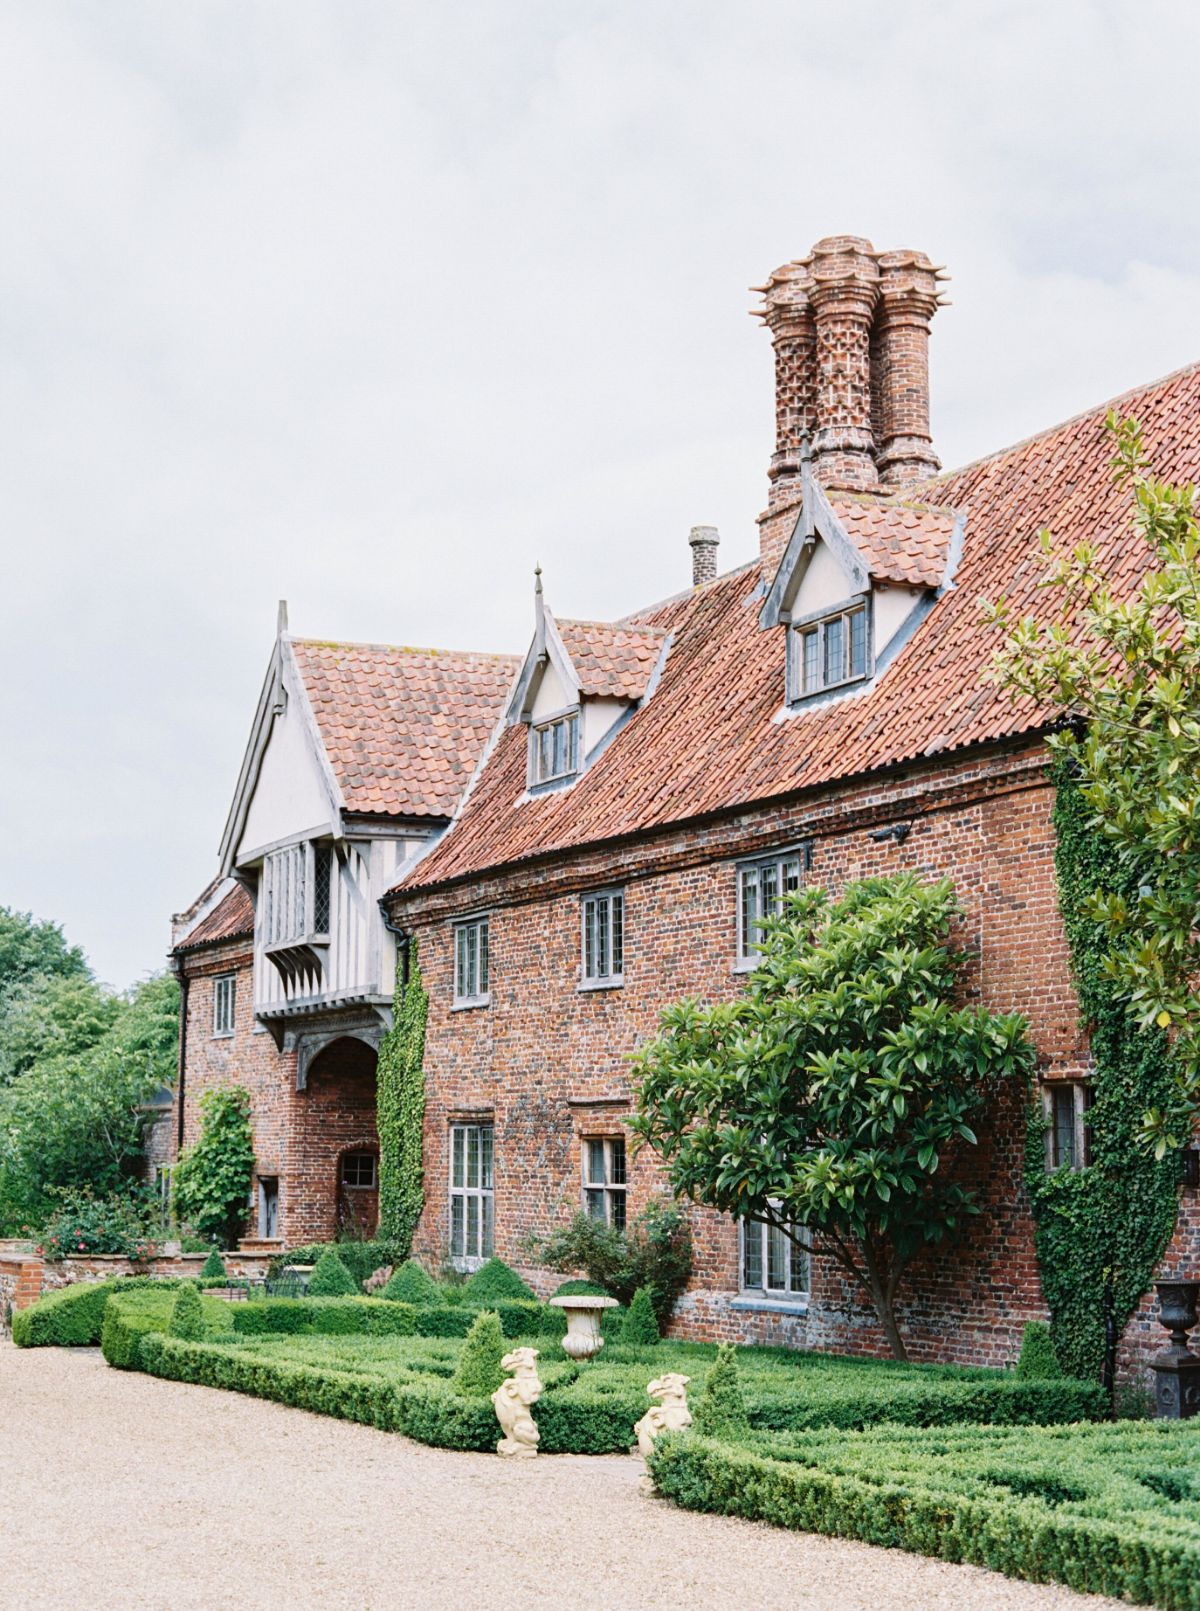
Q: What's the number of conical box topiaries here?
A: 9